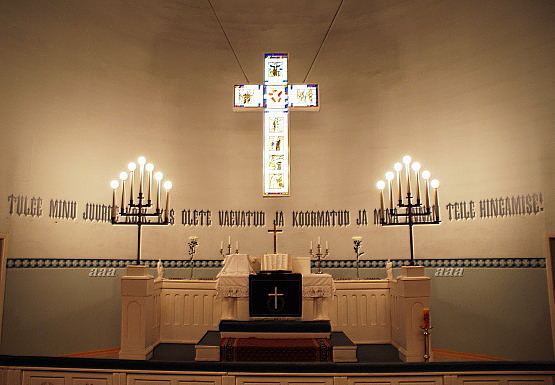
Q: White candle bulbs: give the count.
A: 14